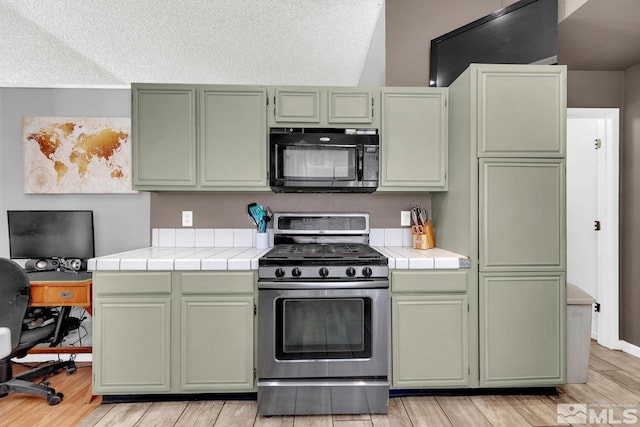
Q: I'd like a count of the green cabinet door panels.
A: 11